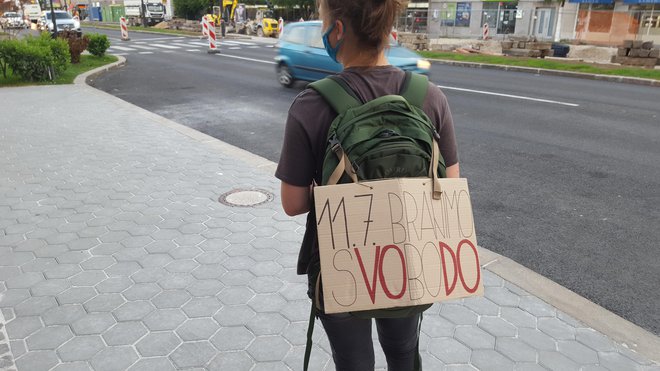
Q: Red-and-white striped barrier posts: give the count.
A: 6